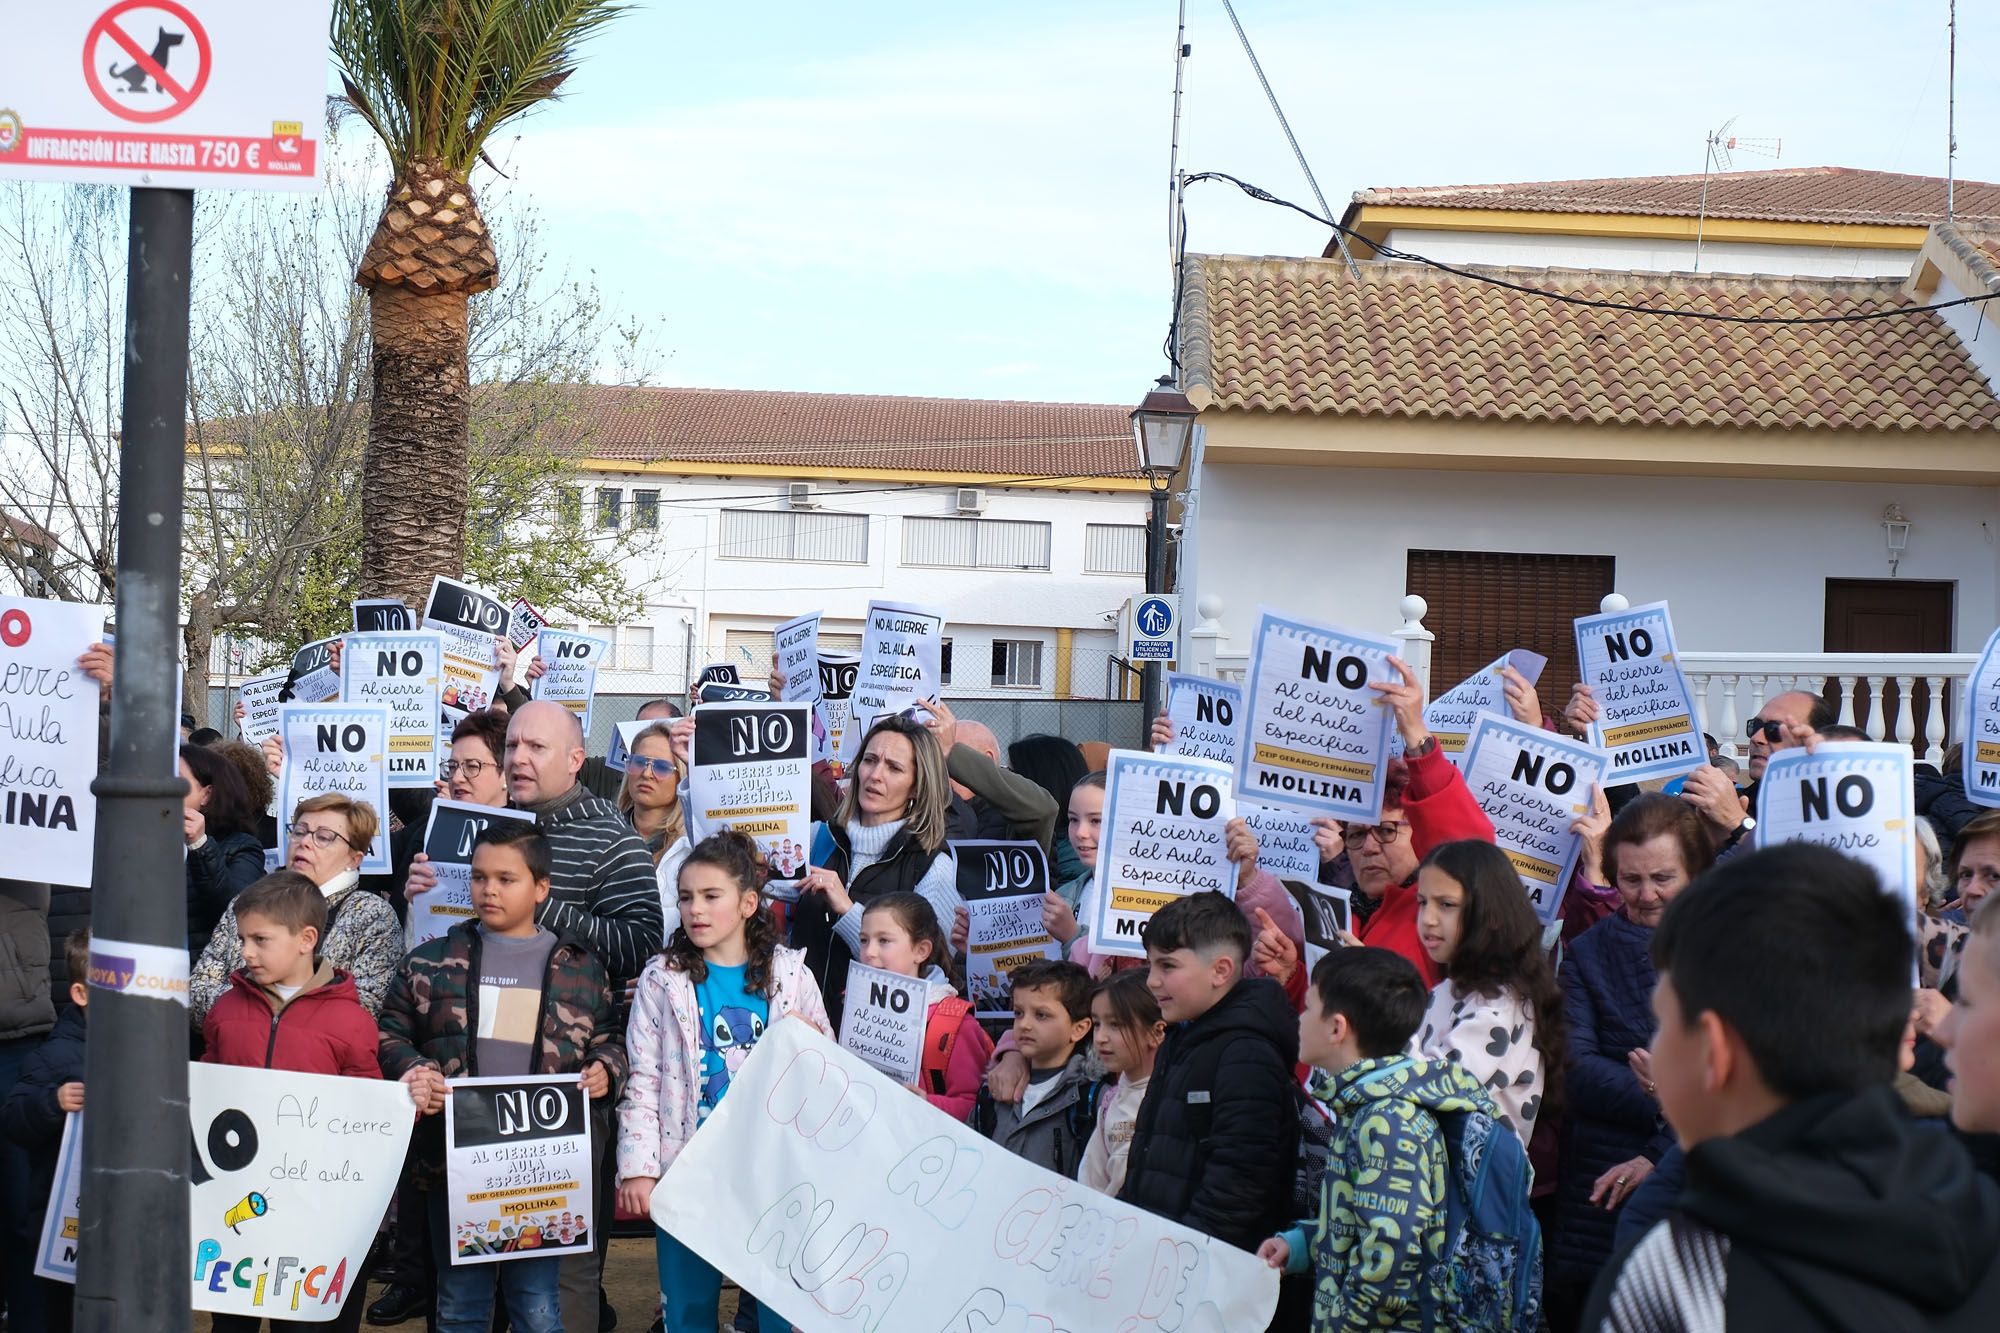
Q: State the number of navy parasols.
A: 0